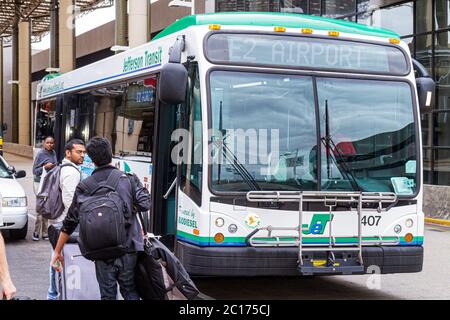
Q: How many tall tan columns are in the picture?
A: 3